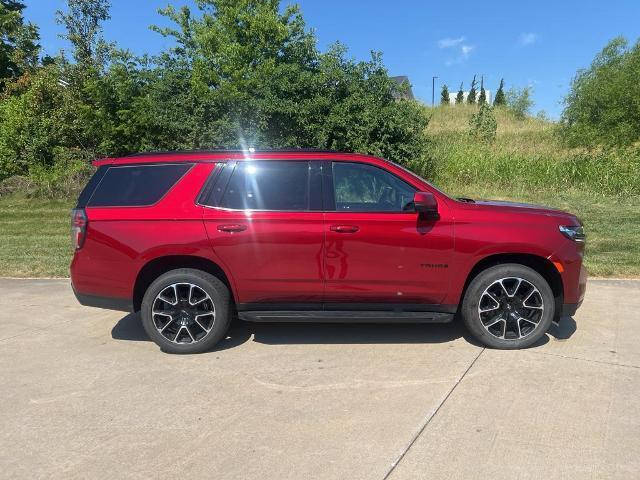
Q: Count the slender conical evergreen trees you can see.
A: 5